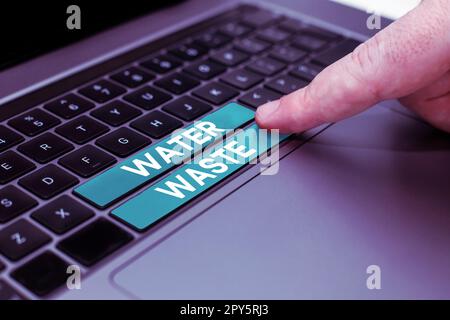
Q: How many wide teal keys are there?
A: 2